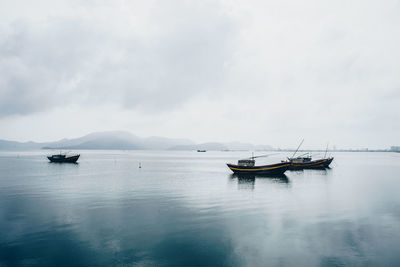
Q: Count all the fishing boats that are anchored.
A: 3